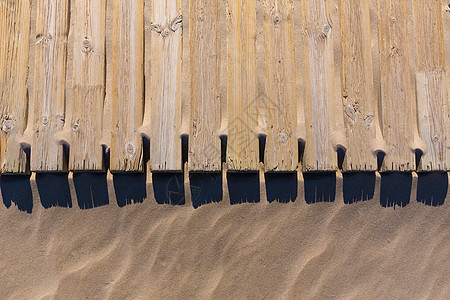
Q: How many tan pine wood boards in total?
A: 12